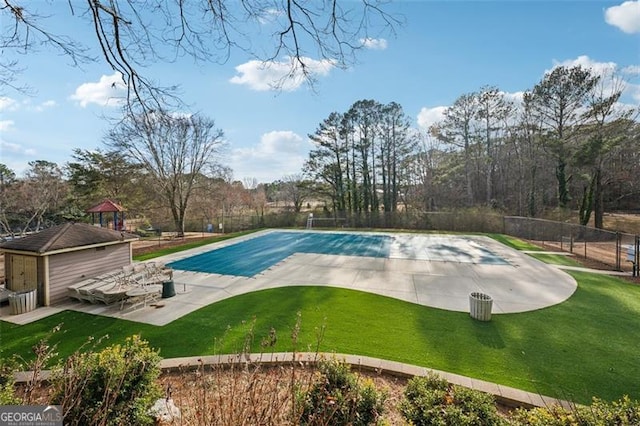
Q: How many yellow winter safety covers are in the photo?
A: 0